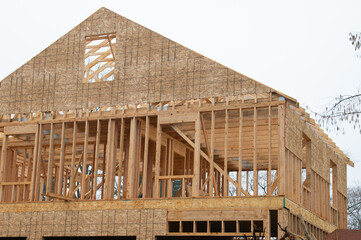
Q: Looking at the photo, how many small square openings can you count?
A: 7